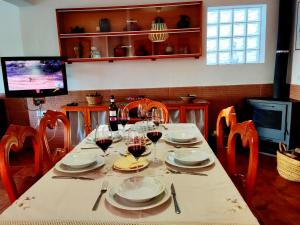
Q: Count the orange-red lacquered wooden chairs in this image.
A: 5